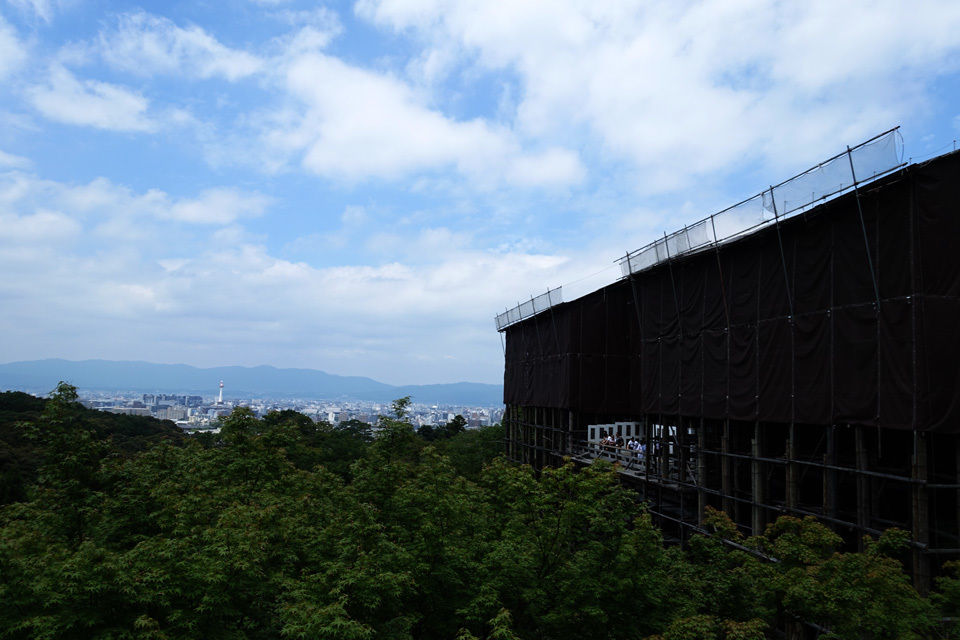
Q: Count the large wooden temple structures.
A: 1